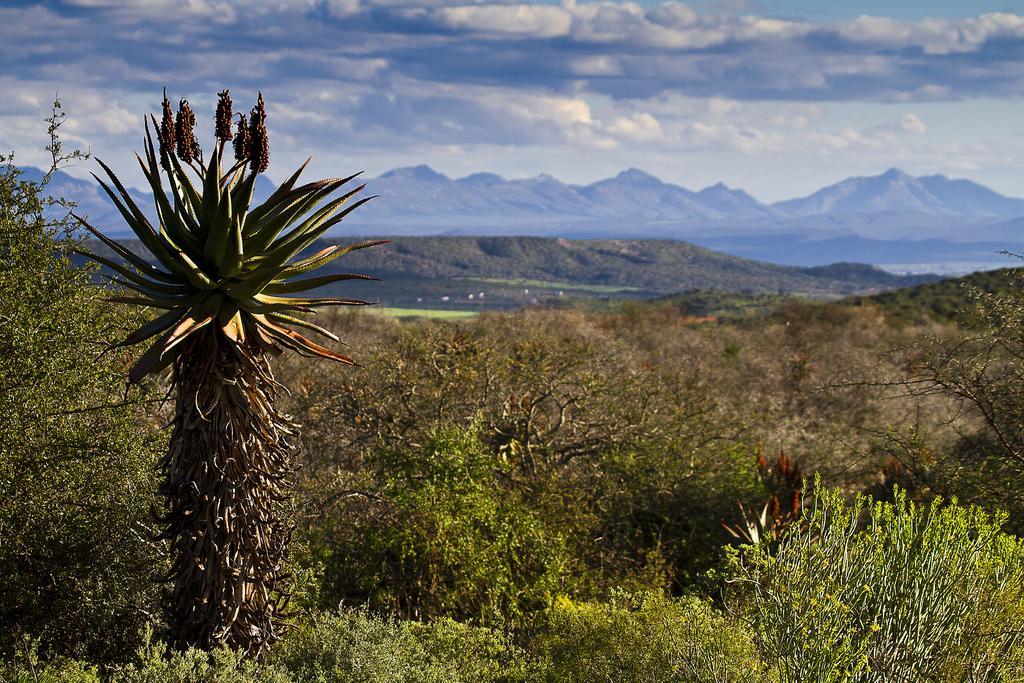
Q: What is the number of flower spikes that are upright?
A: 5